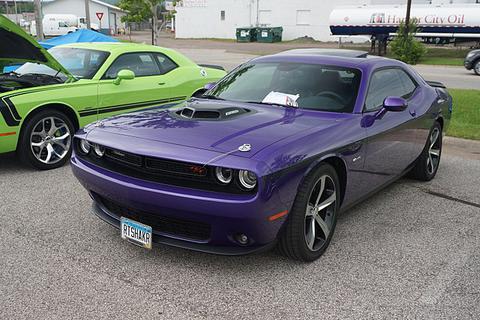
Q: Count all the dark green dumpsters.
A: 2